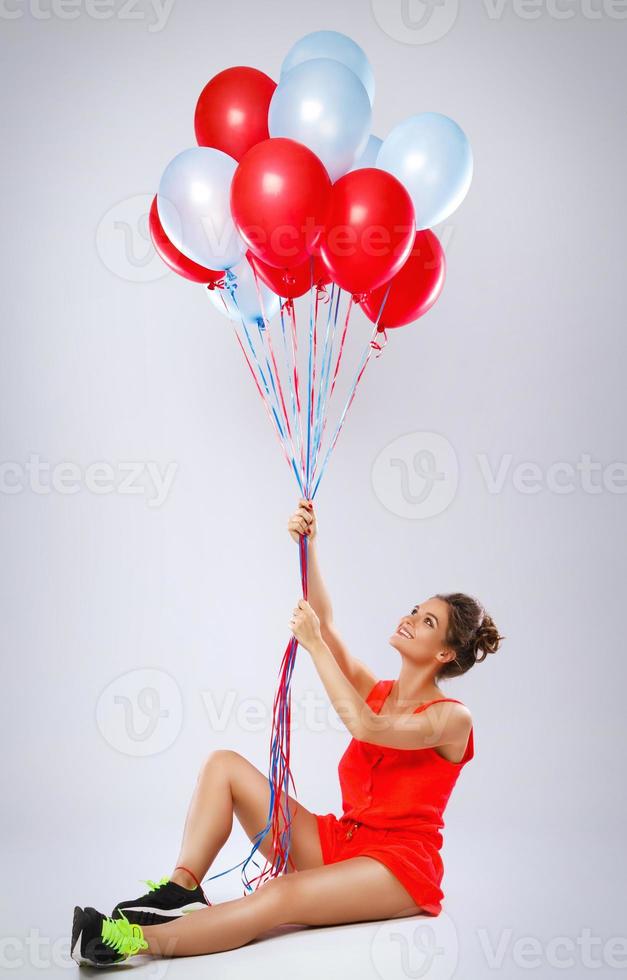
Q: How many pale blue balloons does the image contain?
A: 6